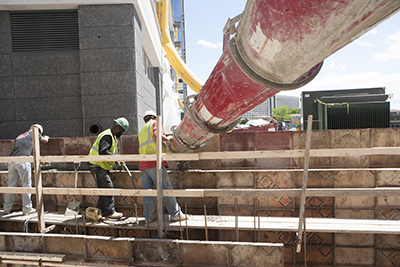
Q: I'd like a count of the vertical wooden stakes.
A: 3